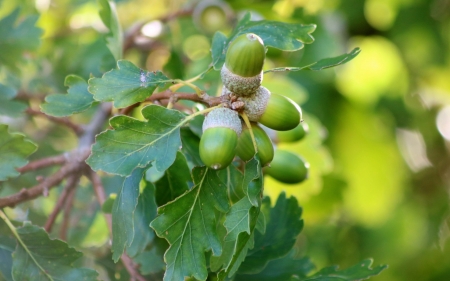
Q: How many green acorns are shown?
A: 6